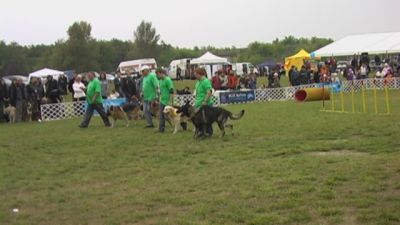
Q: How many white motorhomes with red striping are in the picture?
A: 1